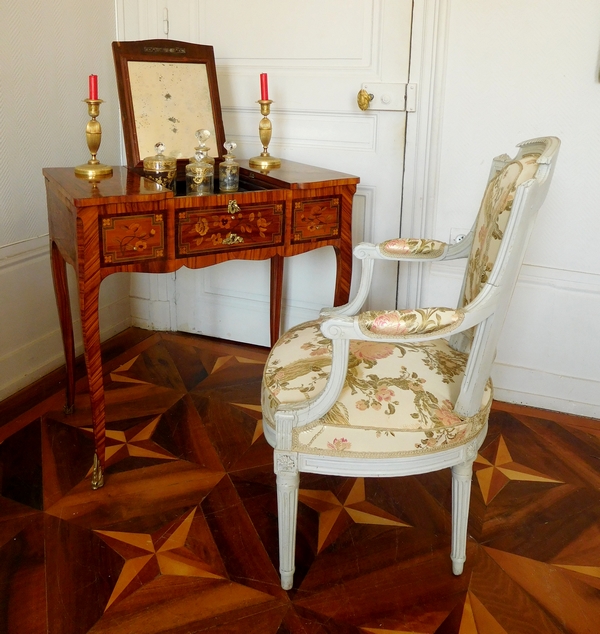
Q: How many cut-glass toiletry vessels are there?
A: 4